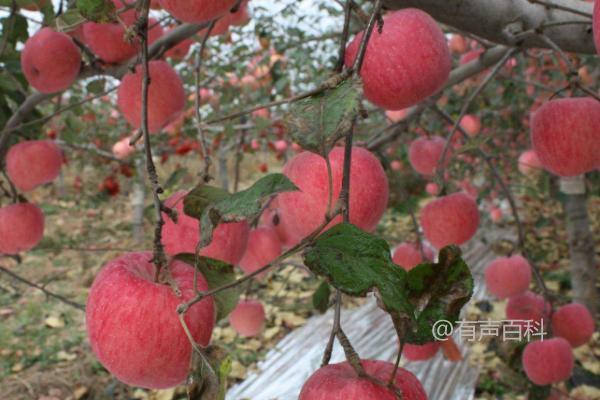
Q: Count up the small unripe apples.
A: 0